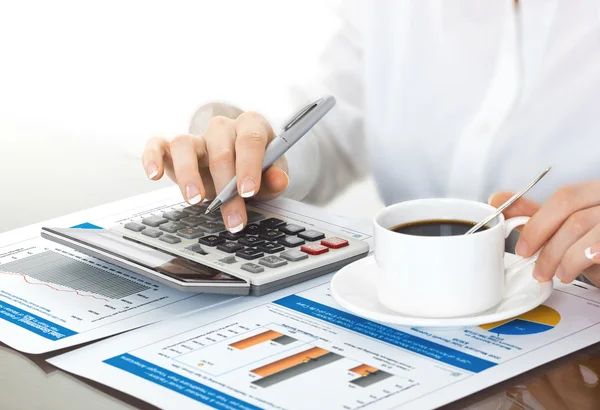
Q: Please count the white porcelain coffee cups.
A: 1